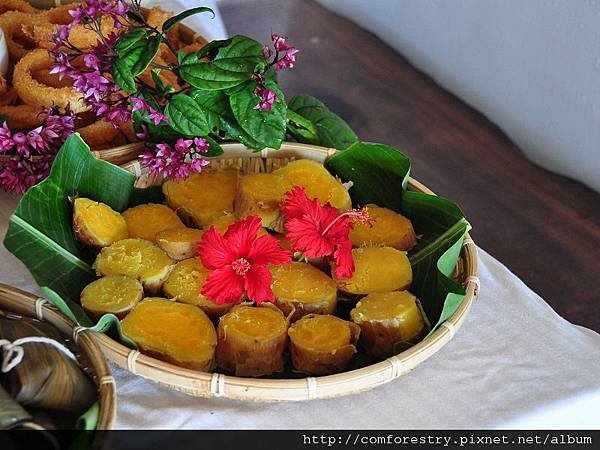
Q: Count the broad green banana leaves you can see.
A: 2